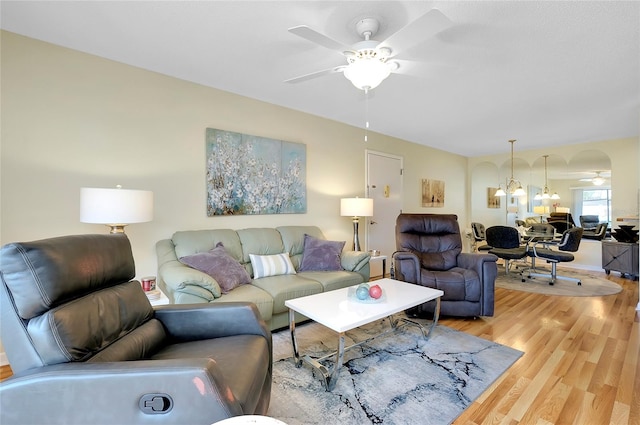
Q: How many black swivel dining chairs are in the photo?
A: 4